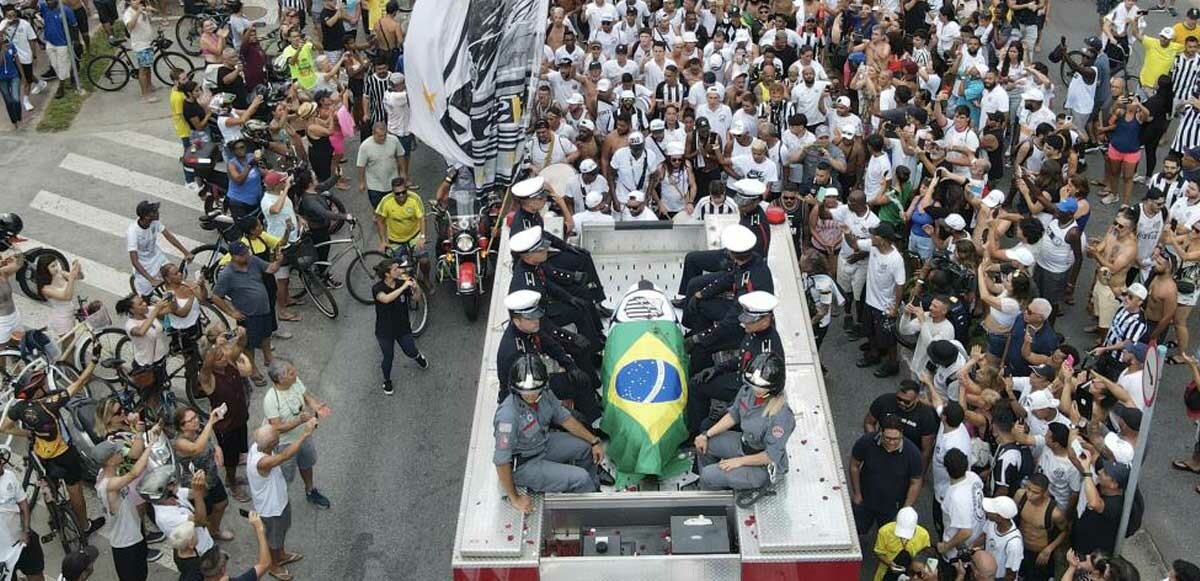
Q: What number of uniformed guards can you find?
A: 8